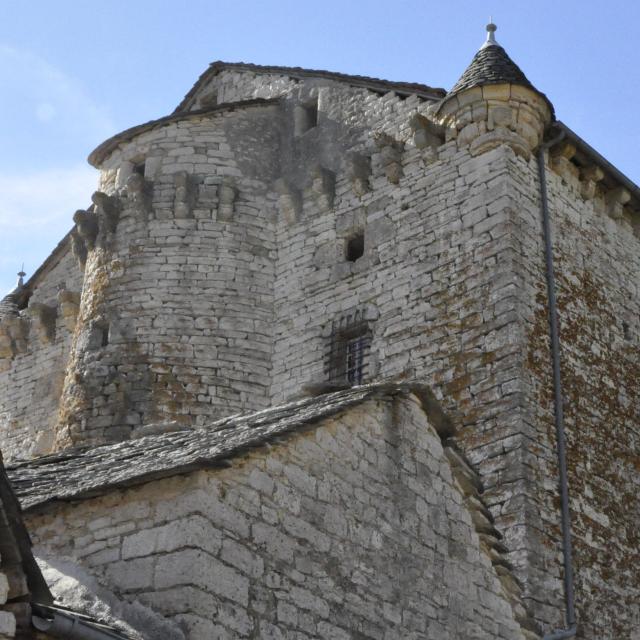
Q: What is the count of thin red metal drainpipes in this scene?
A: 0